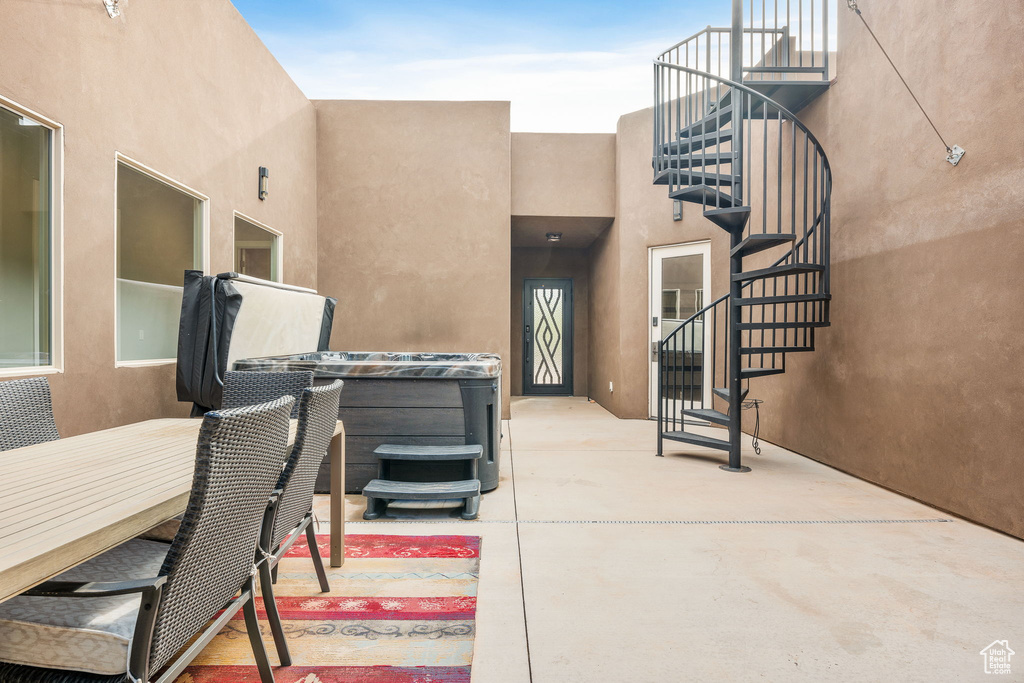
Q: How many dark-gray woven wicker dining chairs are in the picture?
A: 4